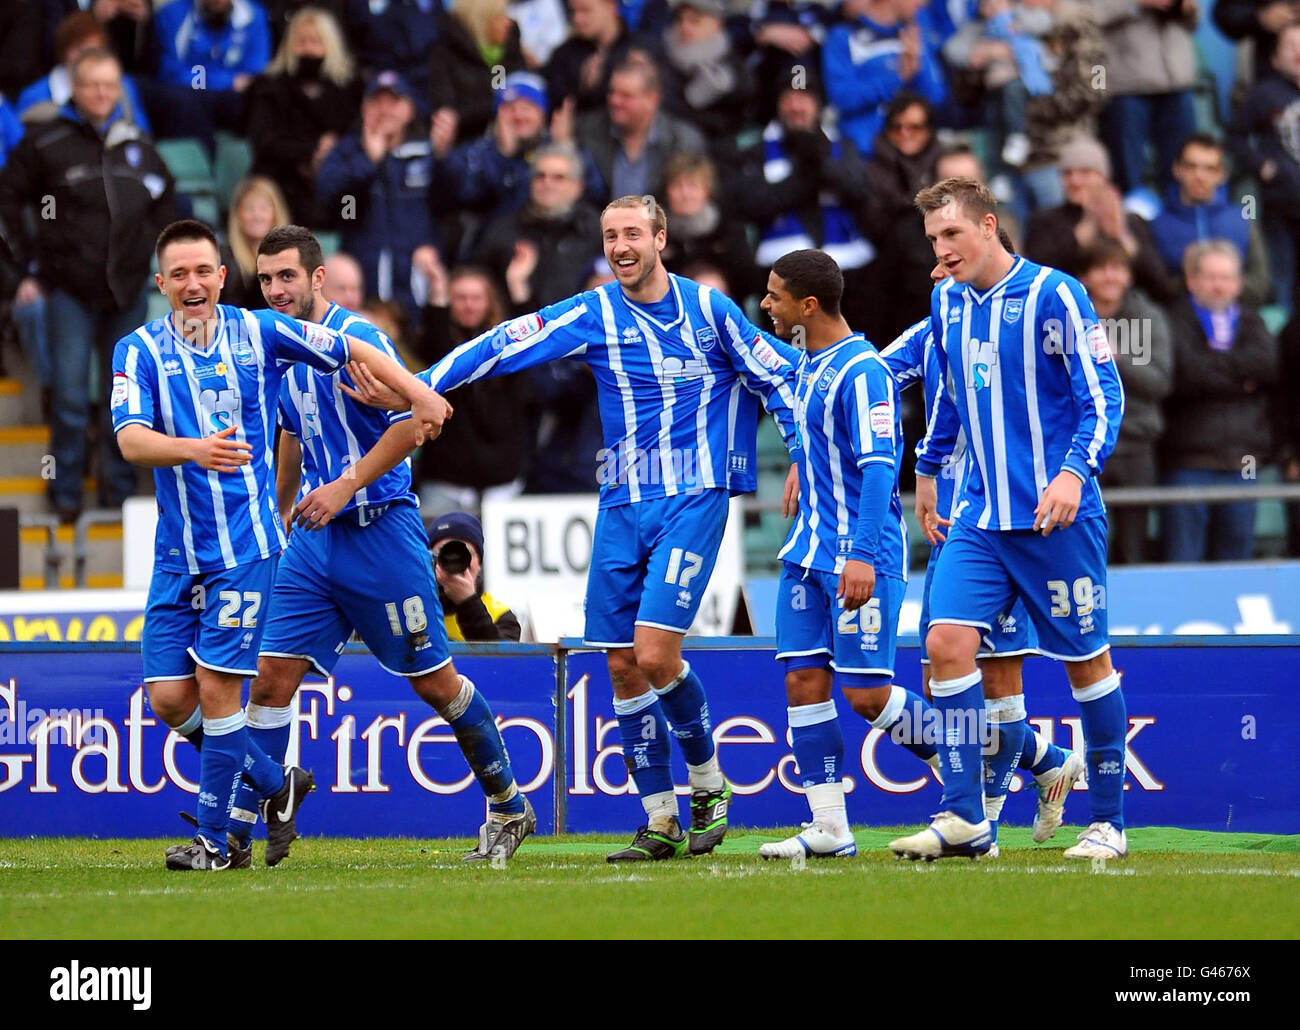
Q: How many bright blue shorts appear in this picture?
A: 6